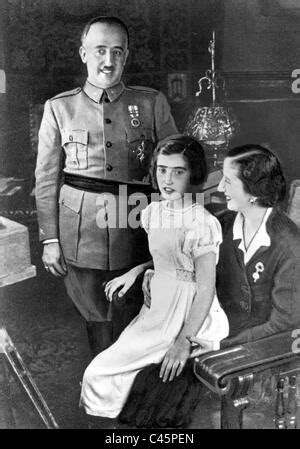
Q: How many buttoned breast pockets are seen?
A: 2